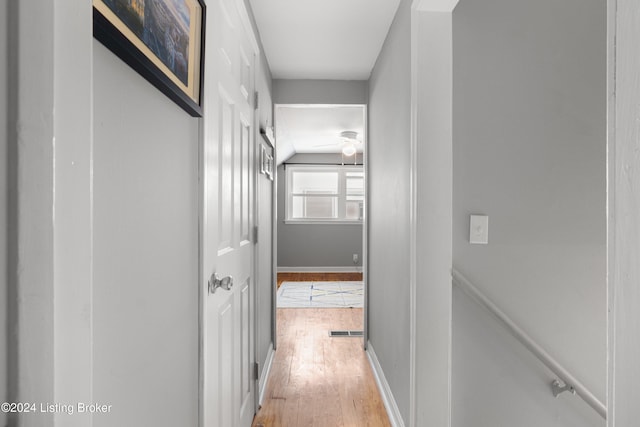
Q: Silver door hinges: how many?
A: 3